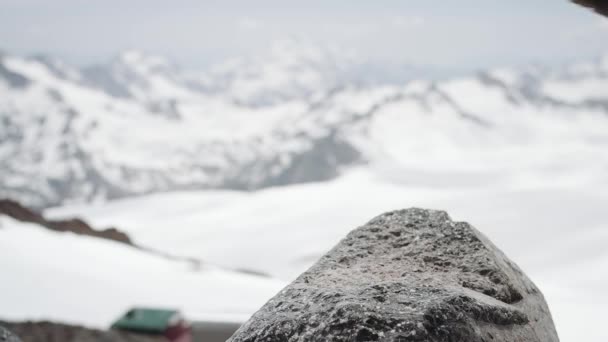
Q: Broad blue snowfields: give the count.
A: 0